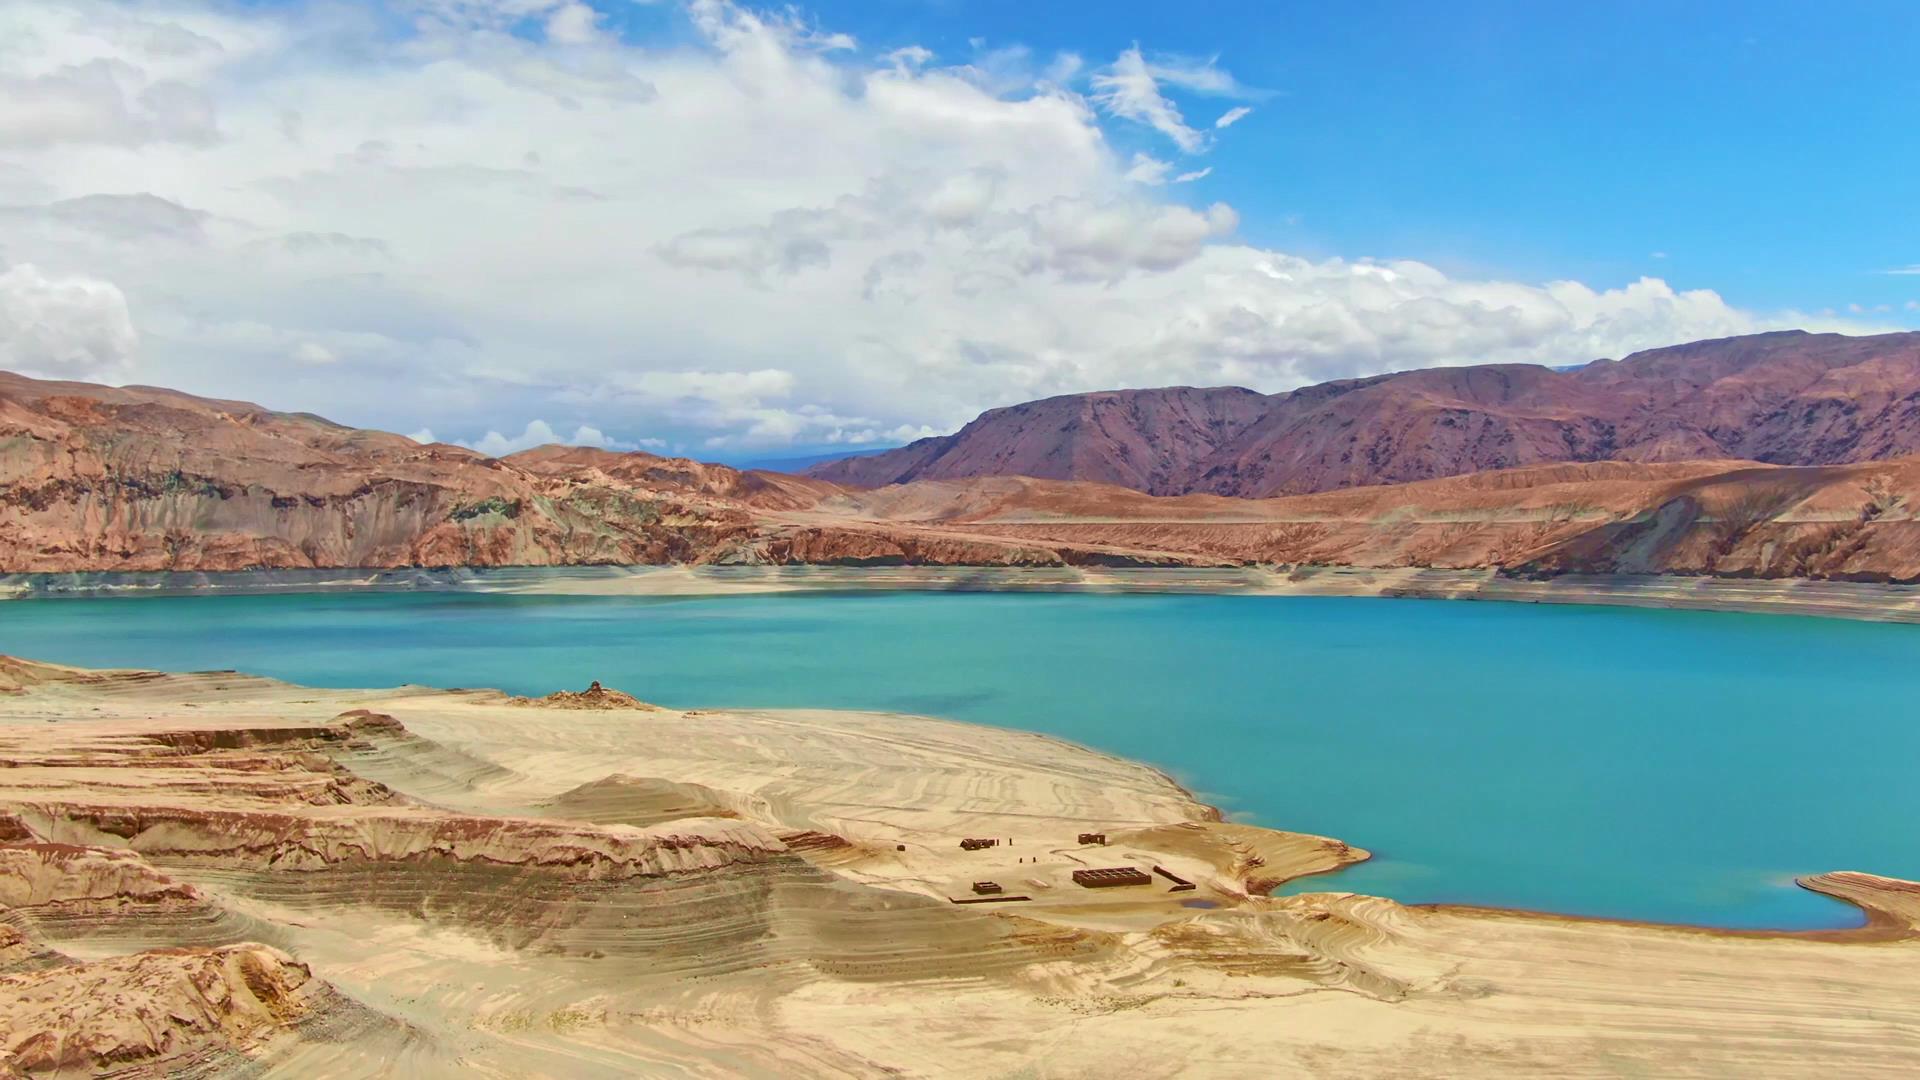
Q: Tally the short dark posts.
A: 4